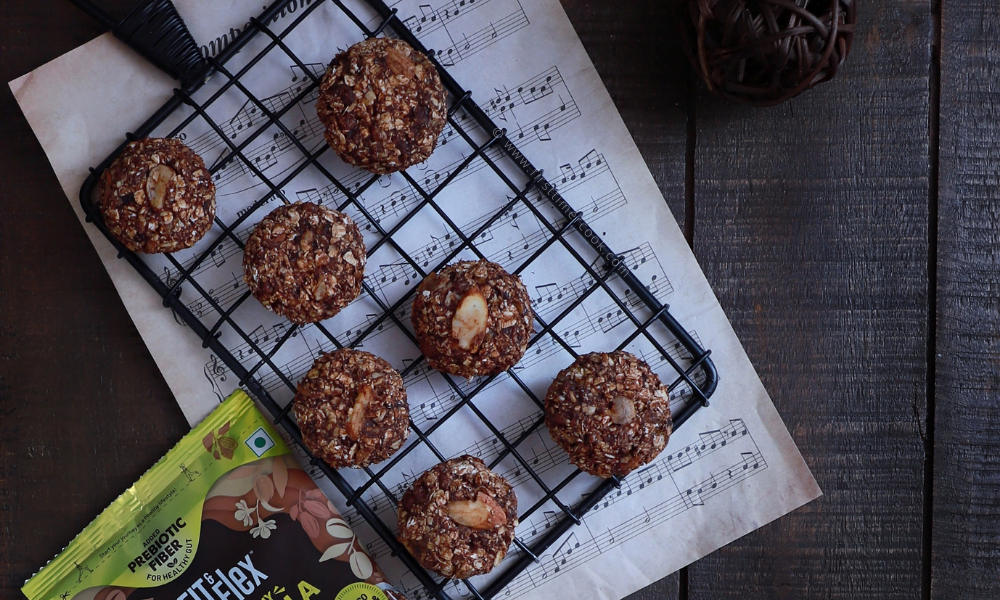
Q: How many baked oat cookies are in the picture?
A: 7